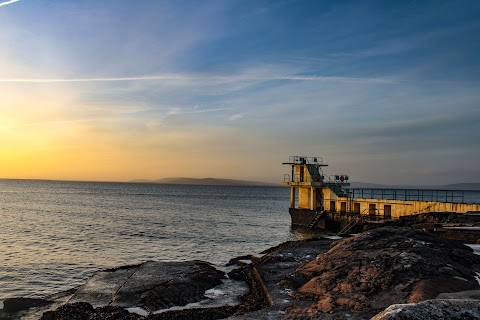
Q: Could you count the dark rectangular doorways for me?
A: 5